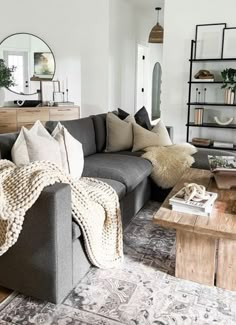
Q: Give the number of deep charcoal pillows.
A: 2